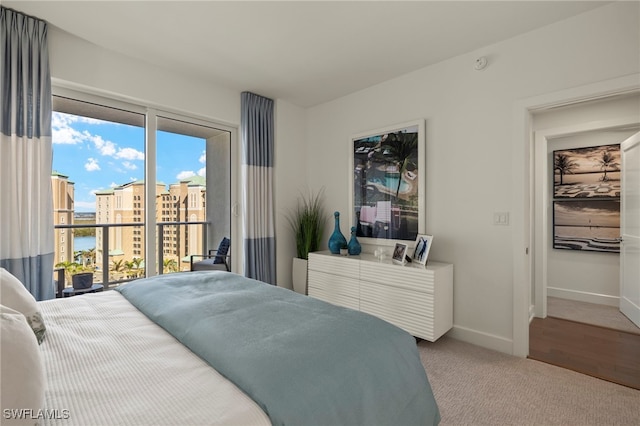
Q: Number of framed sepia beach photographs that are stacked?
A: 2